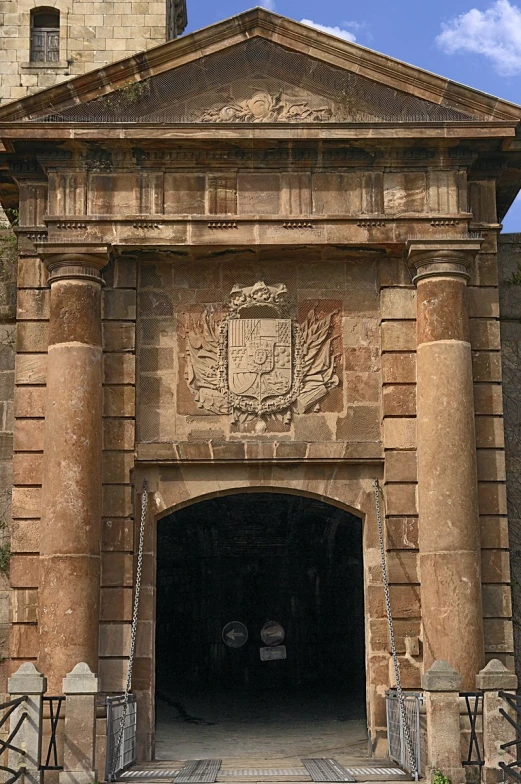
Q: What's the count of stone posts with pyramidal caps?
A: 4